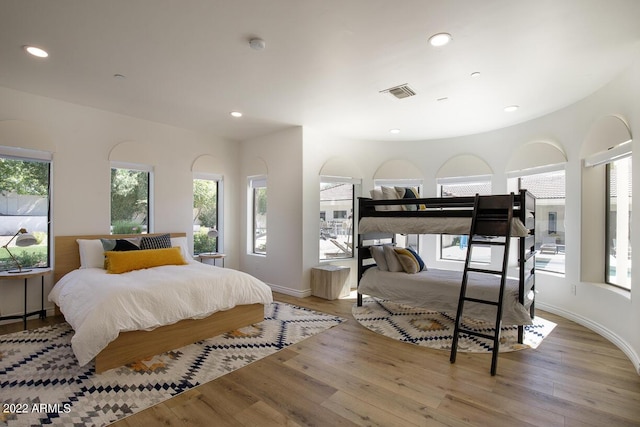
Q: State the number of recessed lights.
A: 5